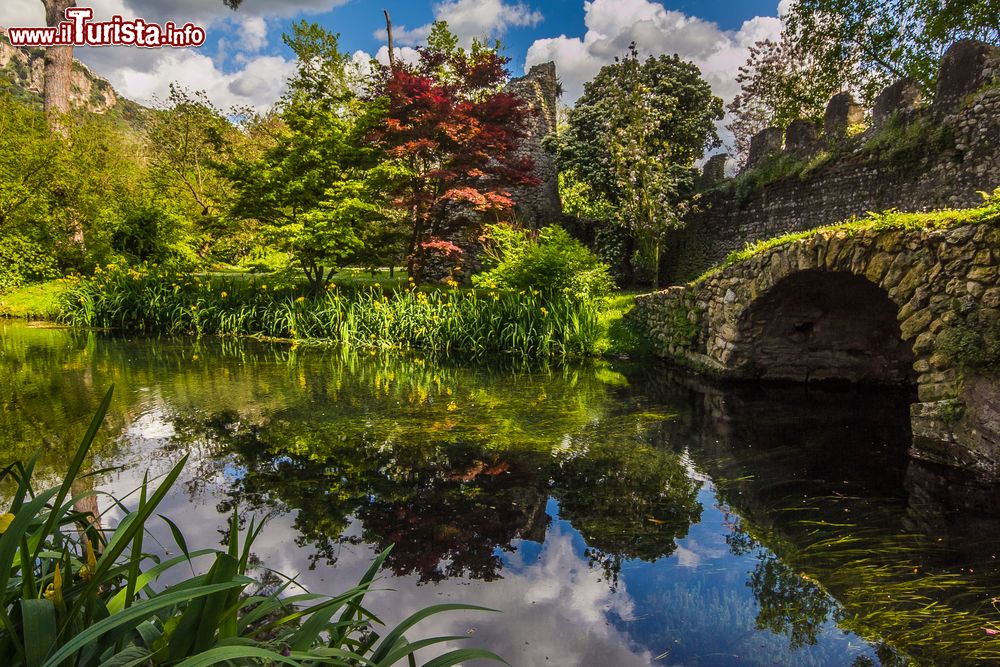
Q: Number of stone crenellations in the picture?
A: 6